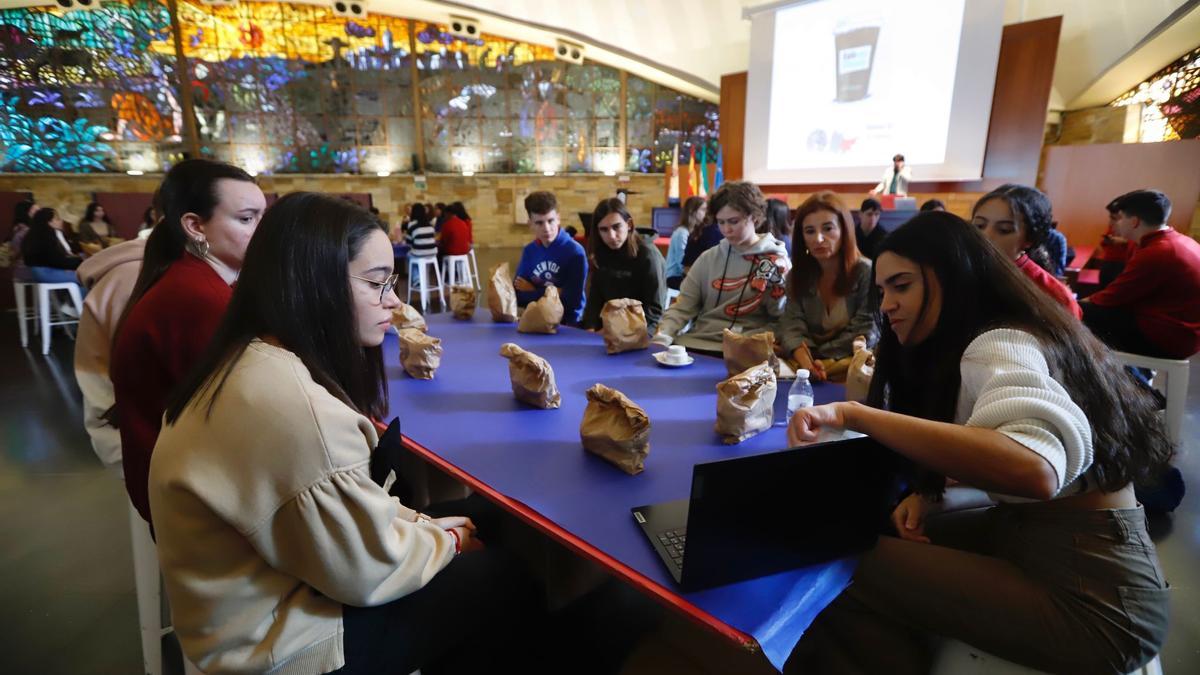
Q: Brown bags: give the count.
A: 11